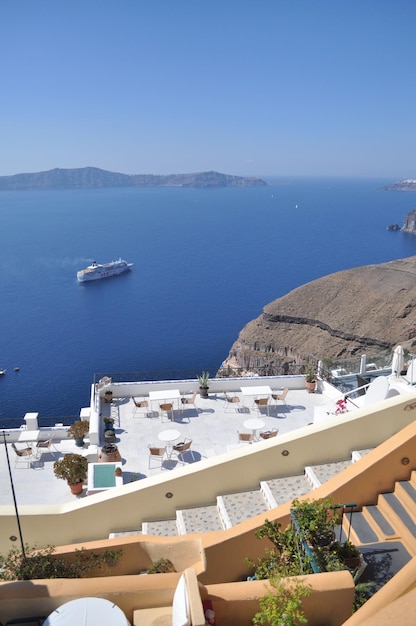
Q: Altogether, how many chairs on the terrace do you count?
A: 12